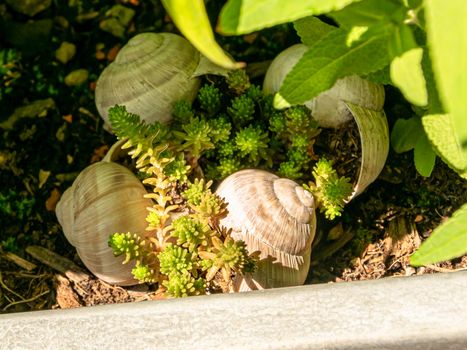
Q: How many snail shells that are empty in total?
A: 4